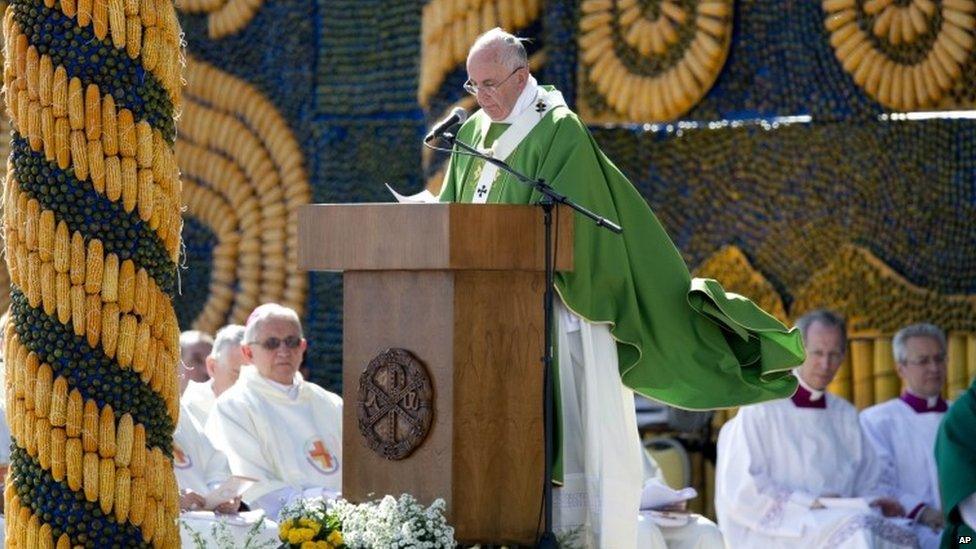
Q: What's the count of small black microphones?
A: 1